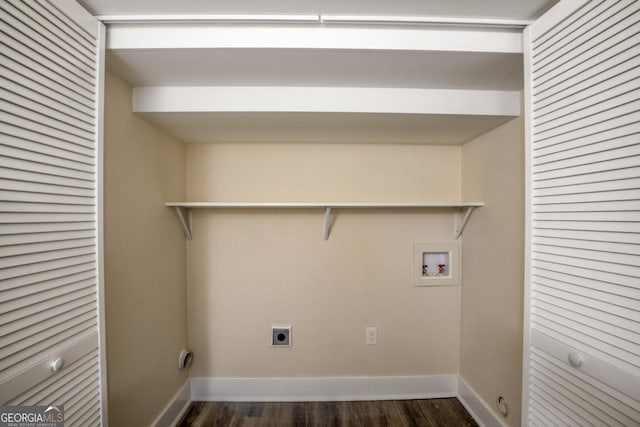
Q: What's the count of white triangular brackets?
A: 3